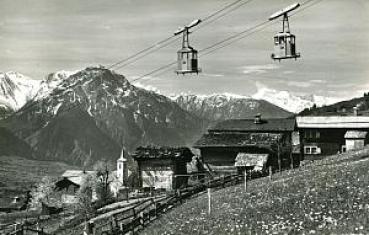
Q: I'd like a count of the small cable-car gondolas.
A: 2